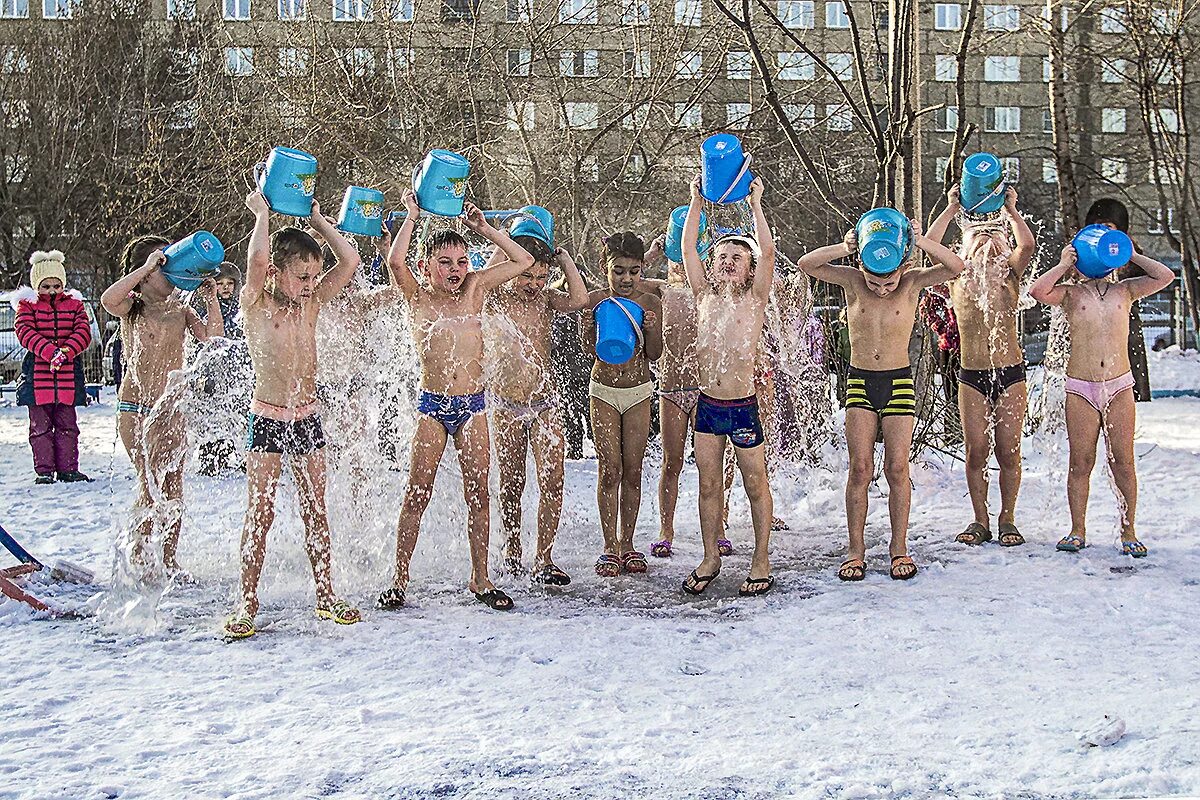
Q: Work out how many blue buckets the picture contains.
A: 11